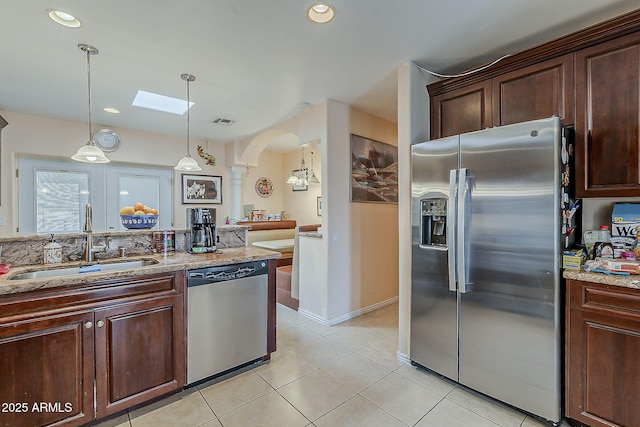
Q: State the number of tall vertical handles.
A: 2